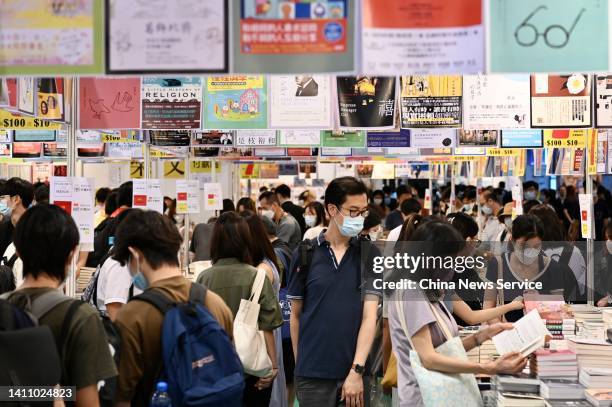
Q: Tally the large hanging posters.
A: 5